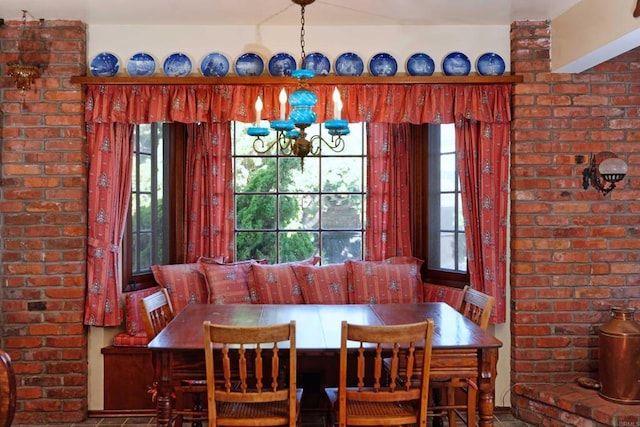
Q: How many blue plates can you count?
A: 12